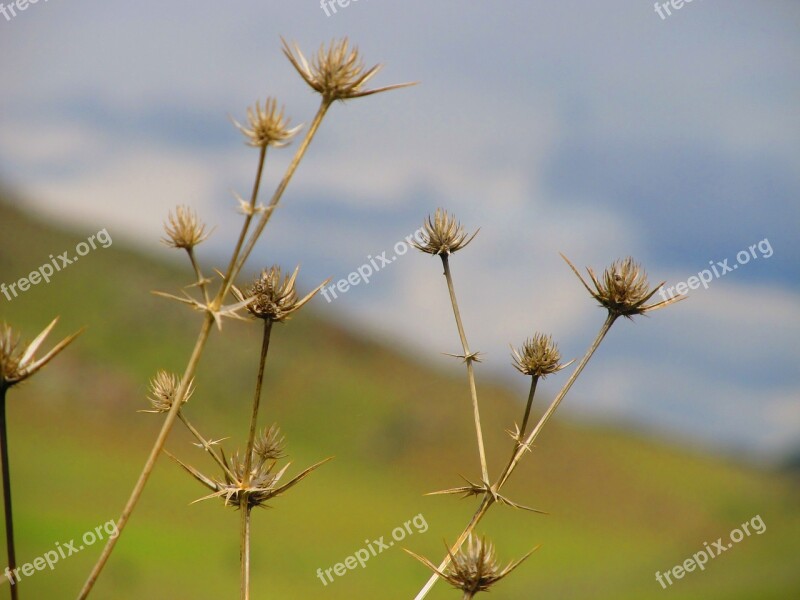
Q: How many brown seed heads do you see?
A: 12